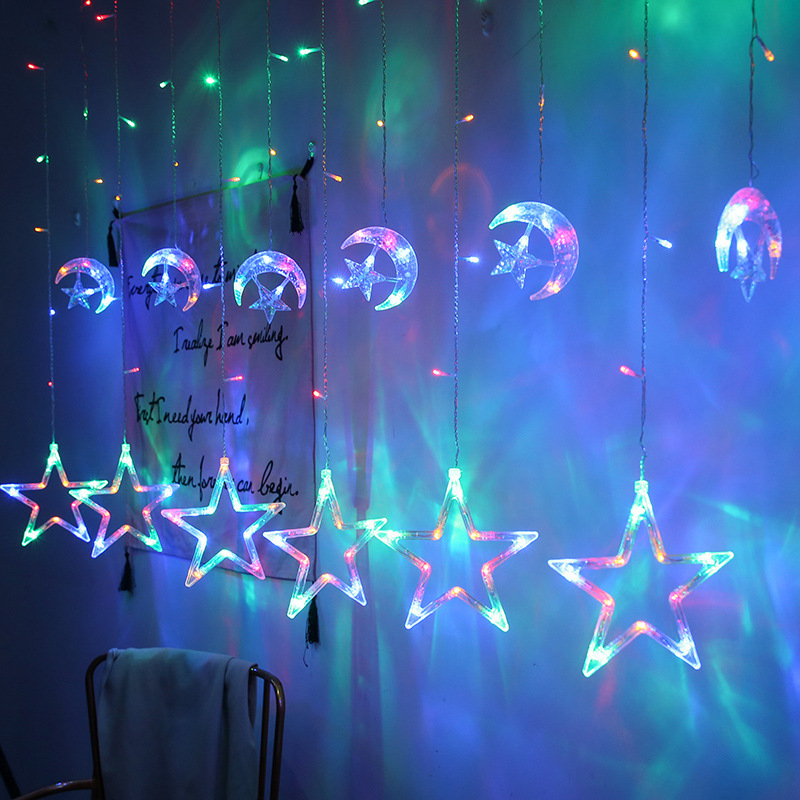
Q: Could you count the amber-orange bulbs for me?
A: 12